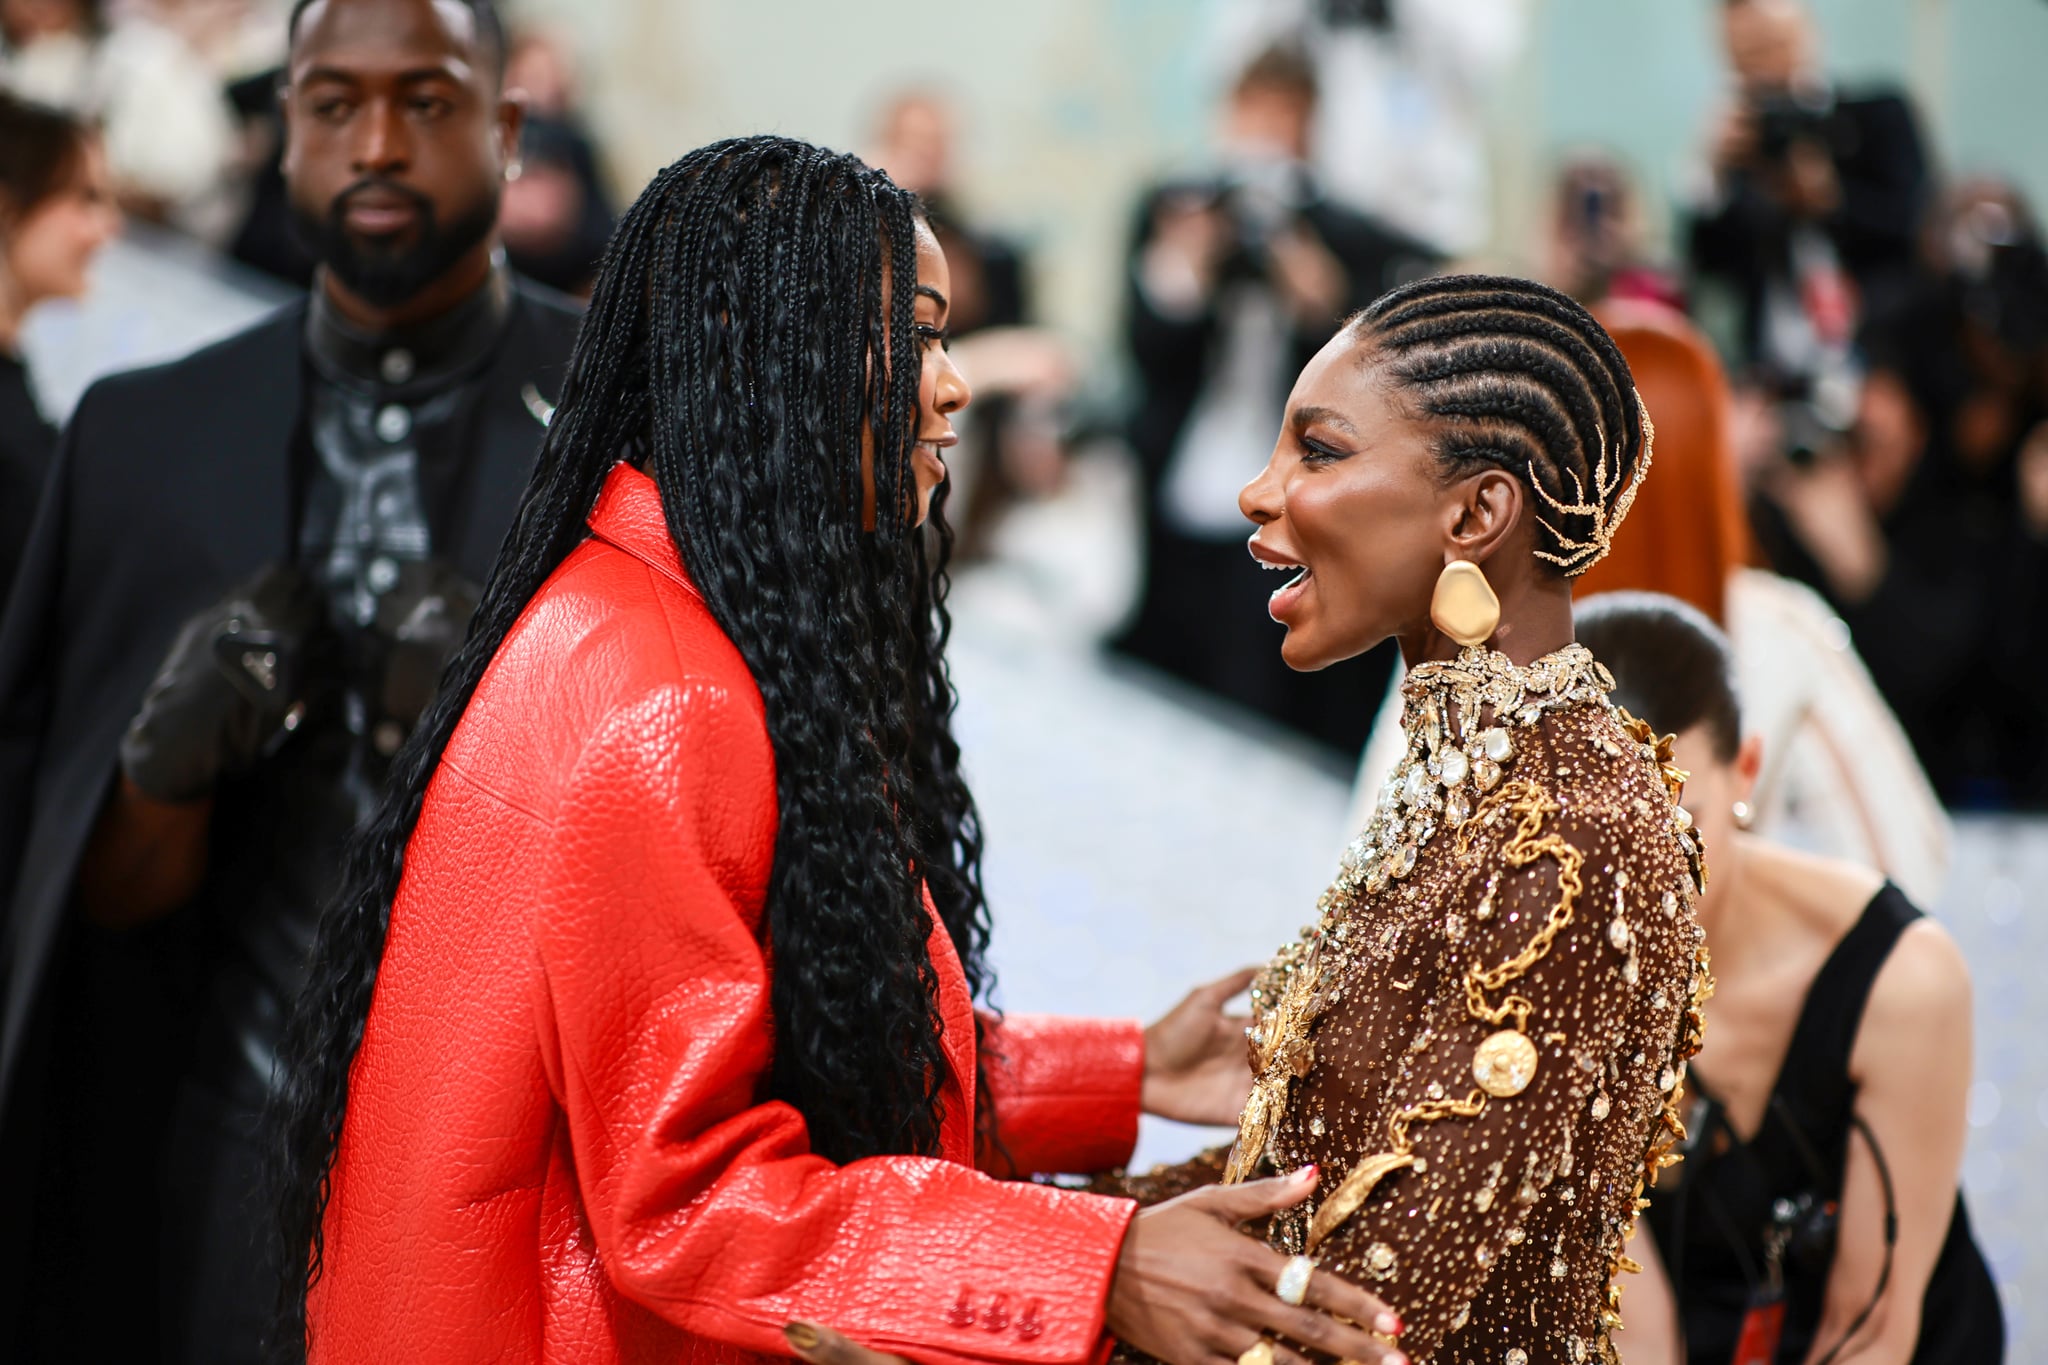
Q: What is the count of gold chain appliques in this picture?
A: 2